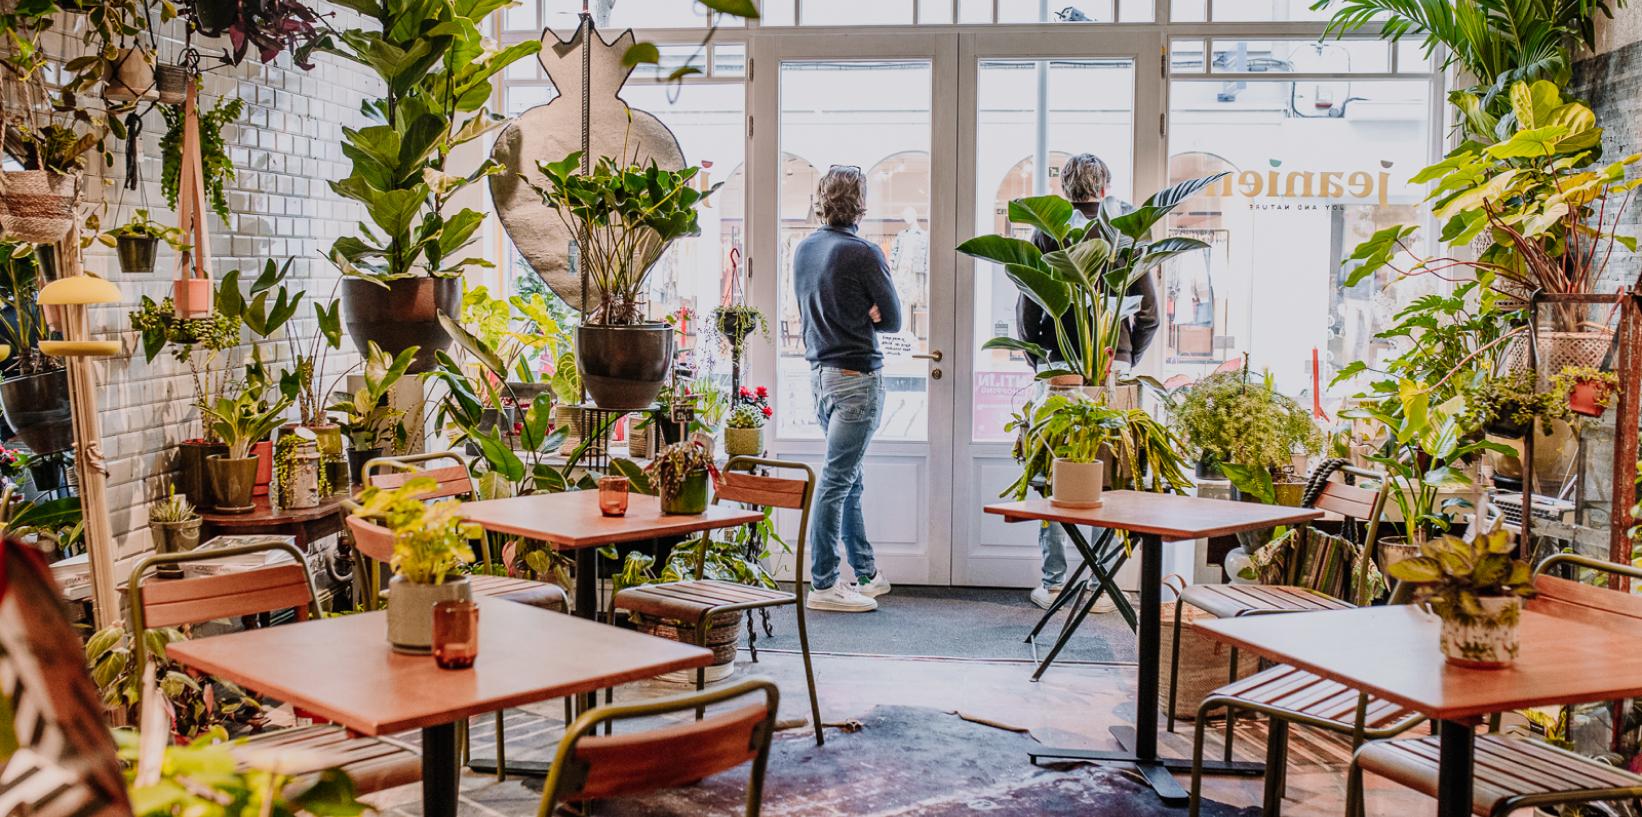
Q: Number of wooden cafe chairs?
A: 8